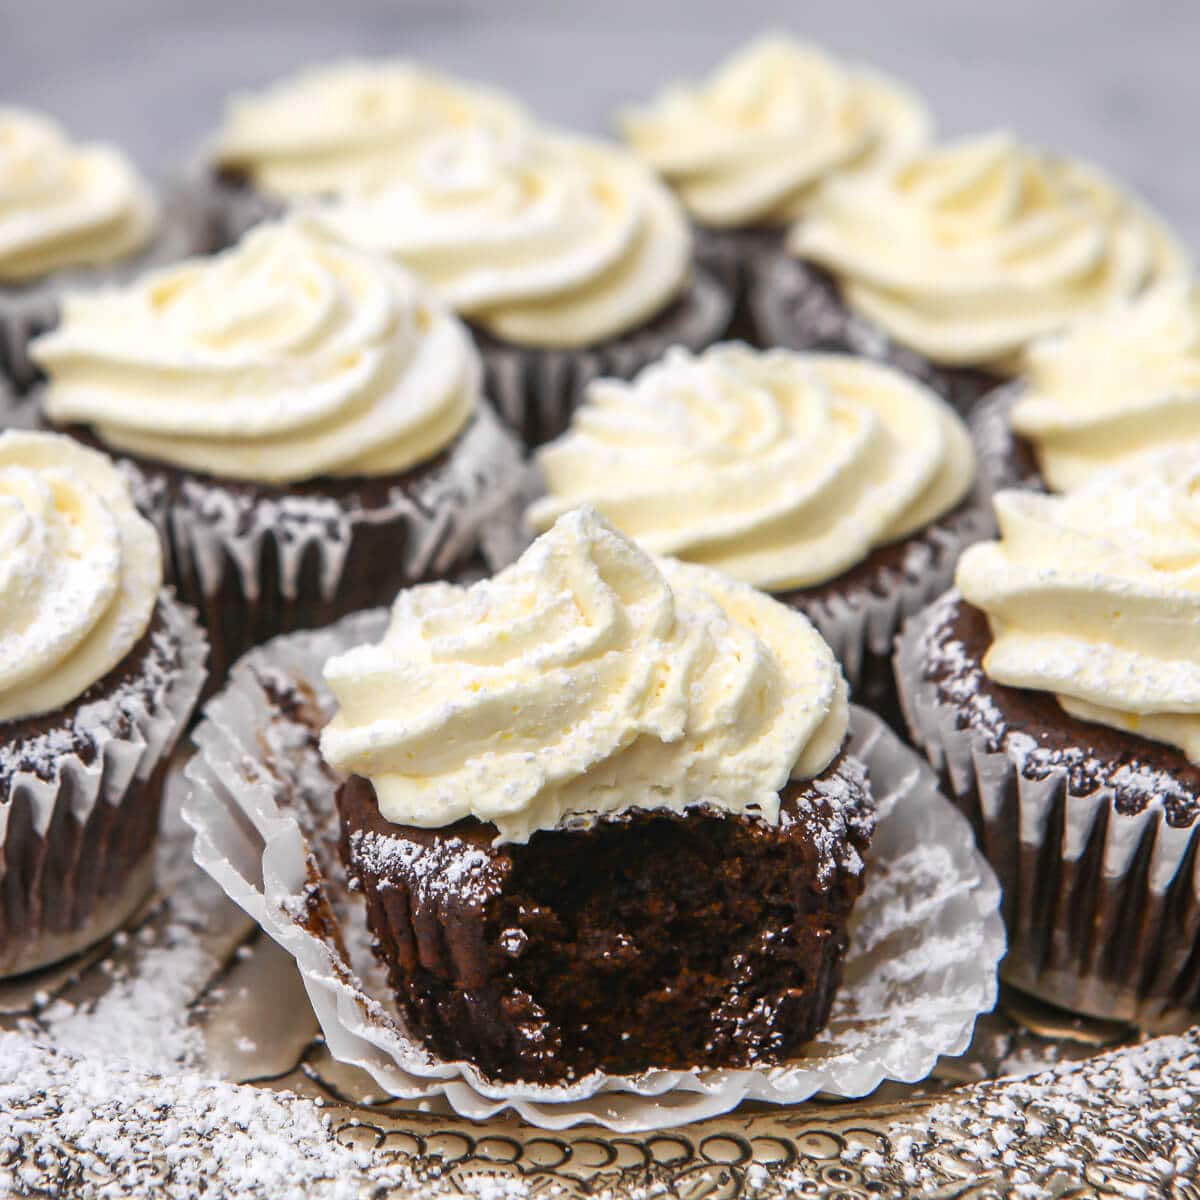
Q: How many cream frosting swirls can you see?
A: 11